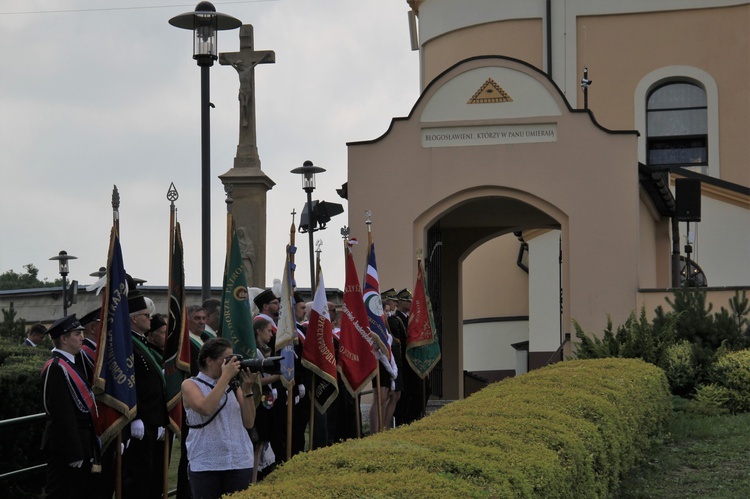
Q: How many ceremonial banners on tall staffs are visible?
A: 8